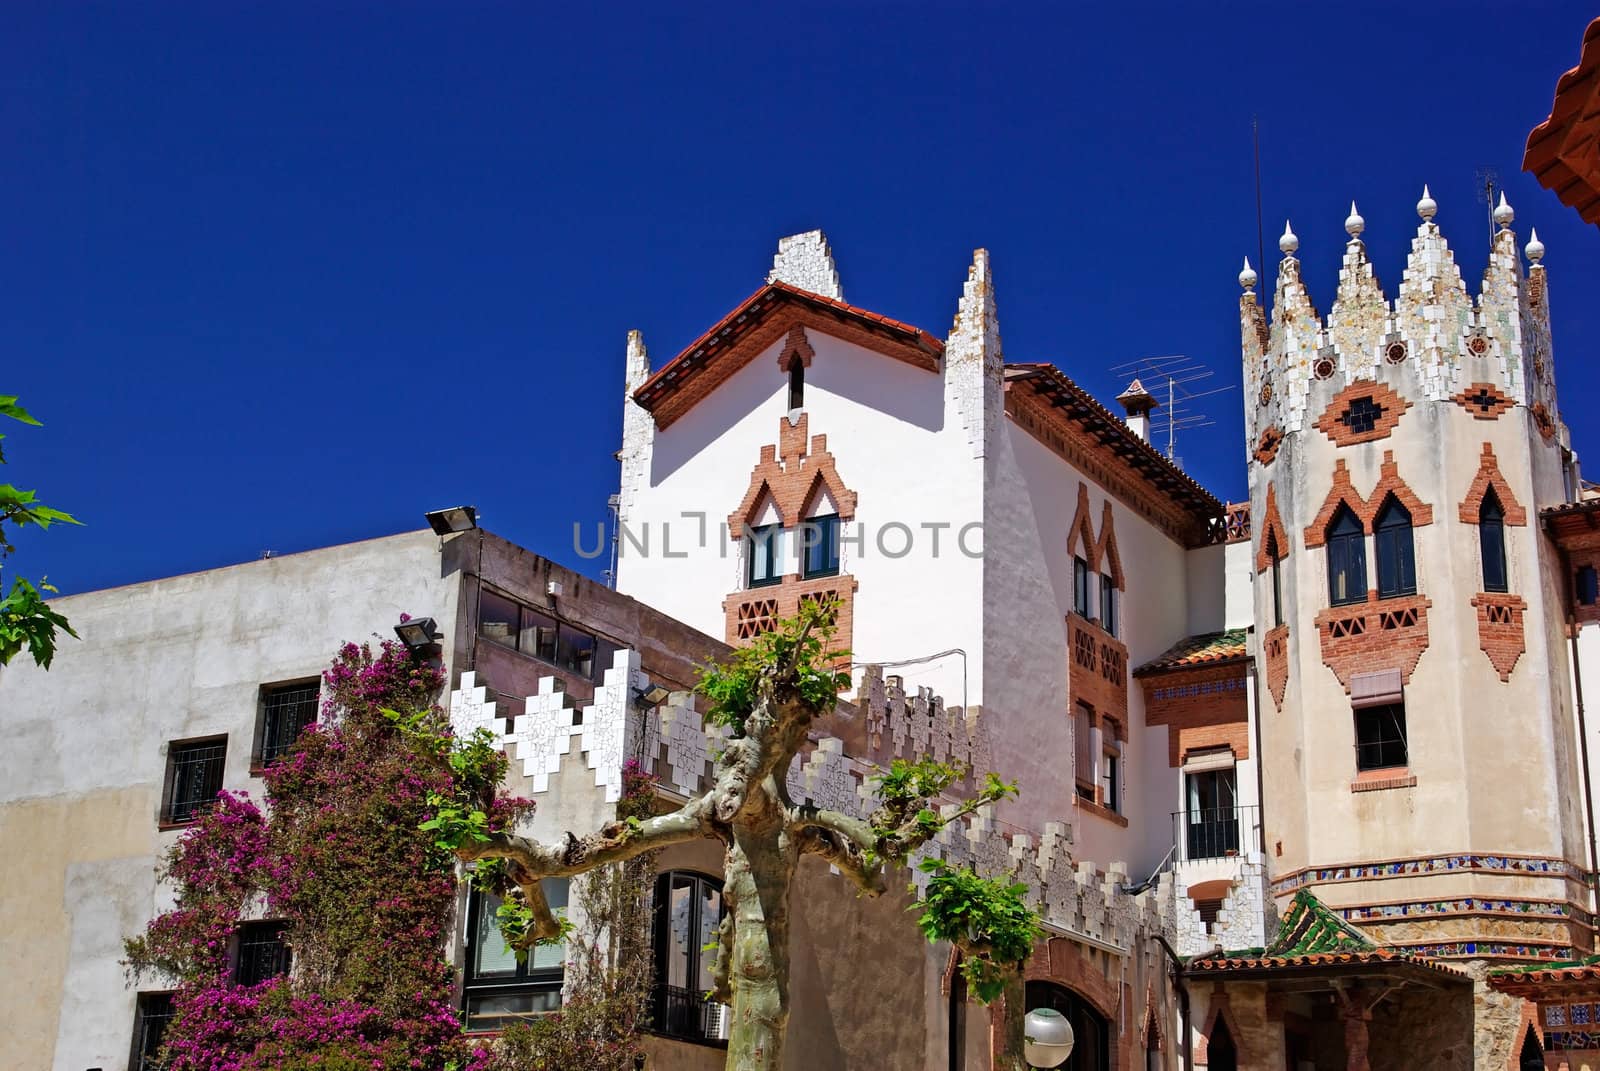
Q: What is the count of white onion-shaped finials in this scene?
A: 6